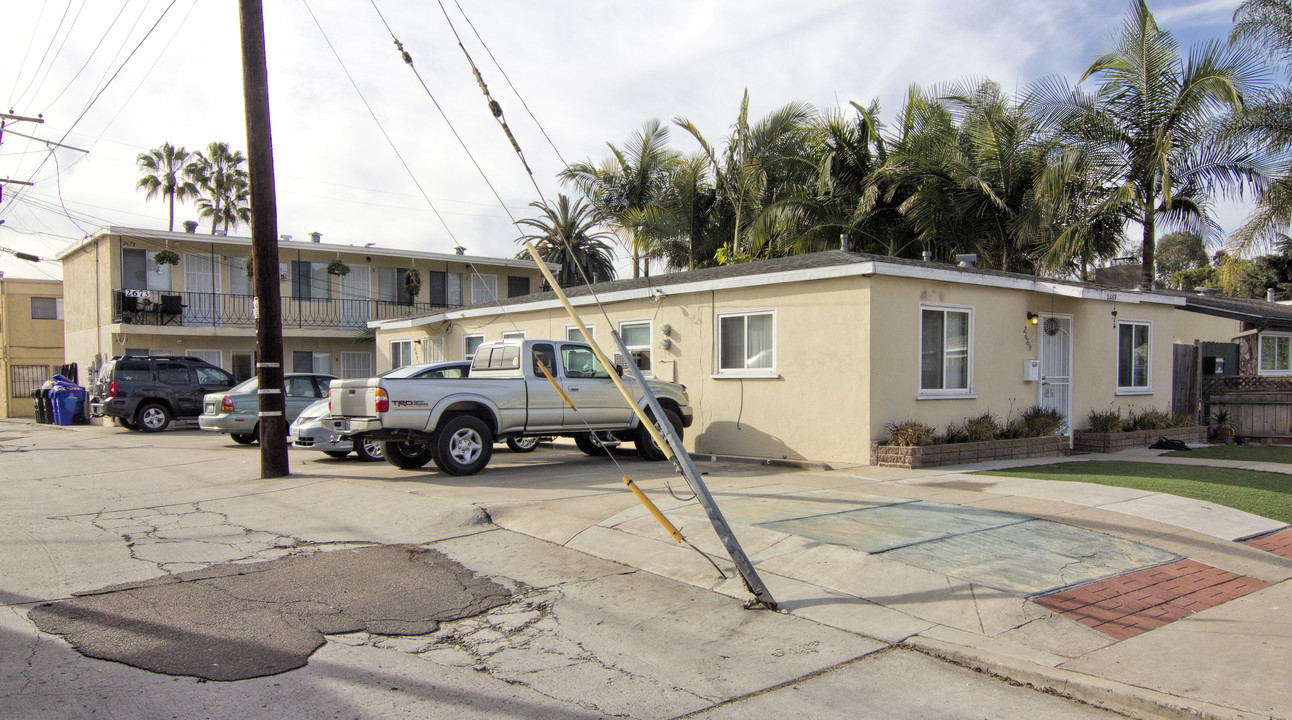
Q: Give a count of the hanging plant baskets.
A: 4